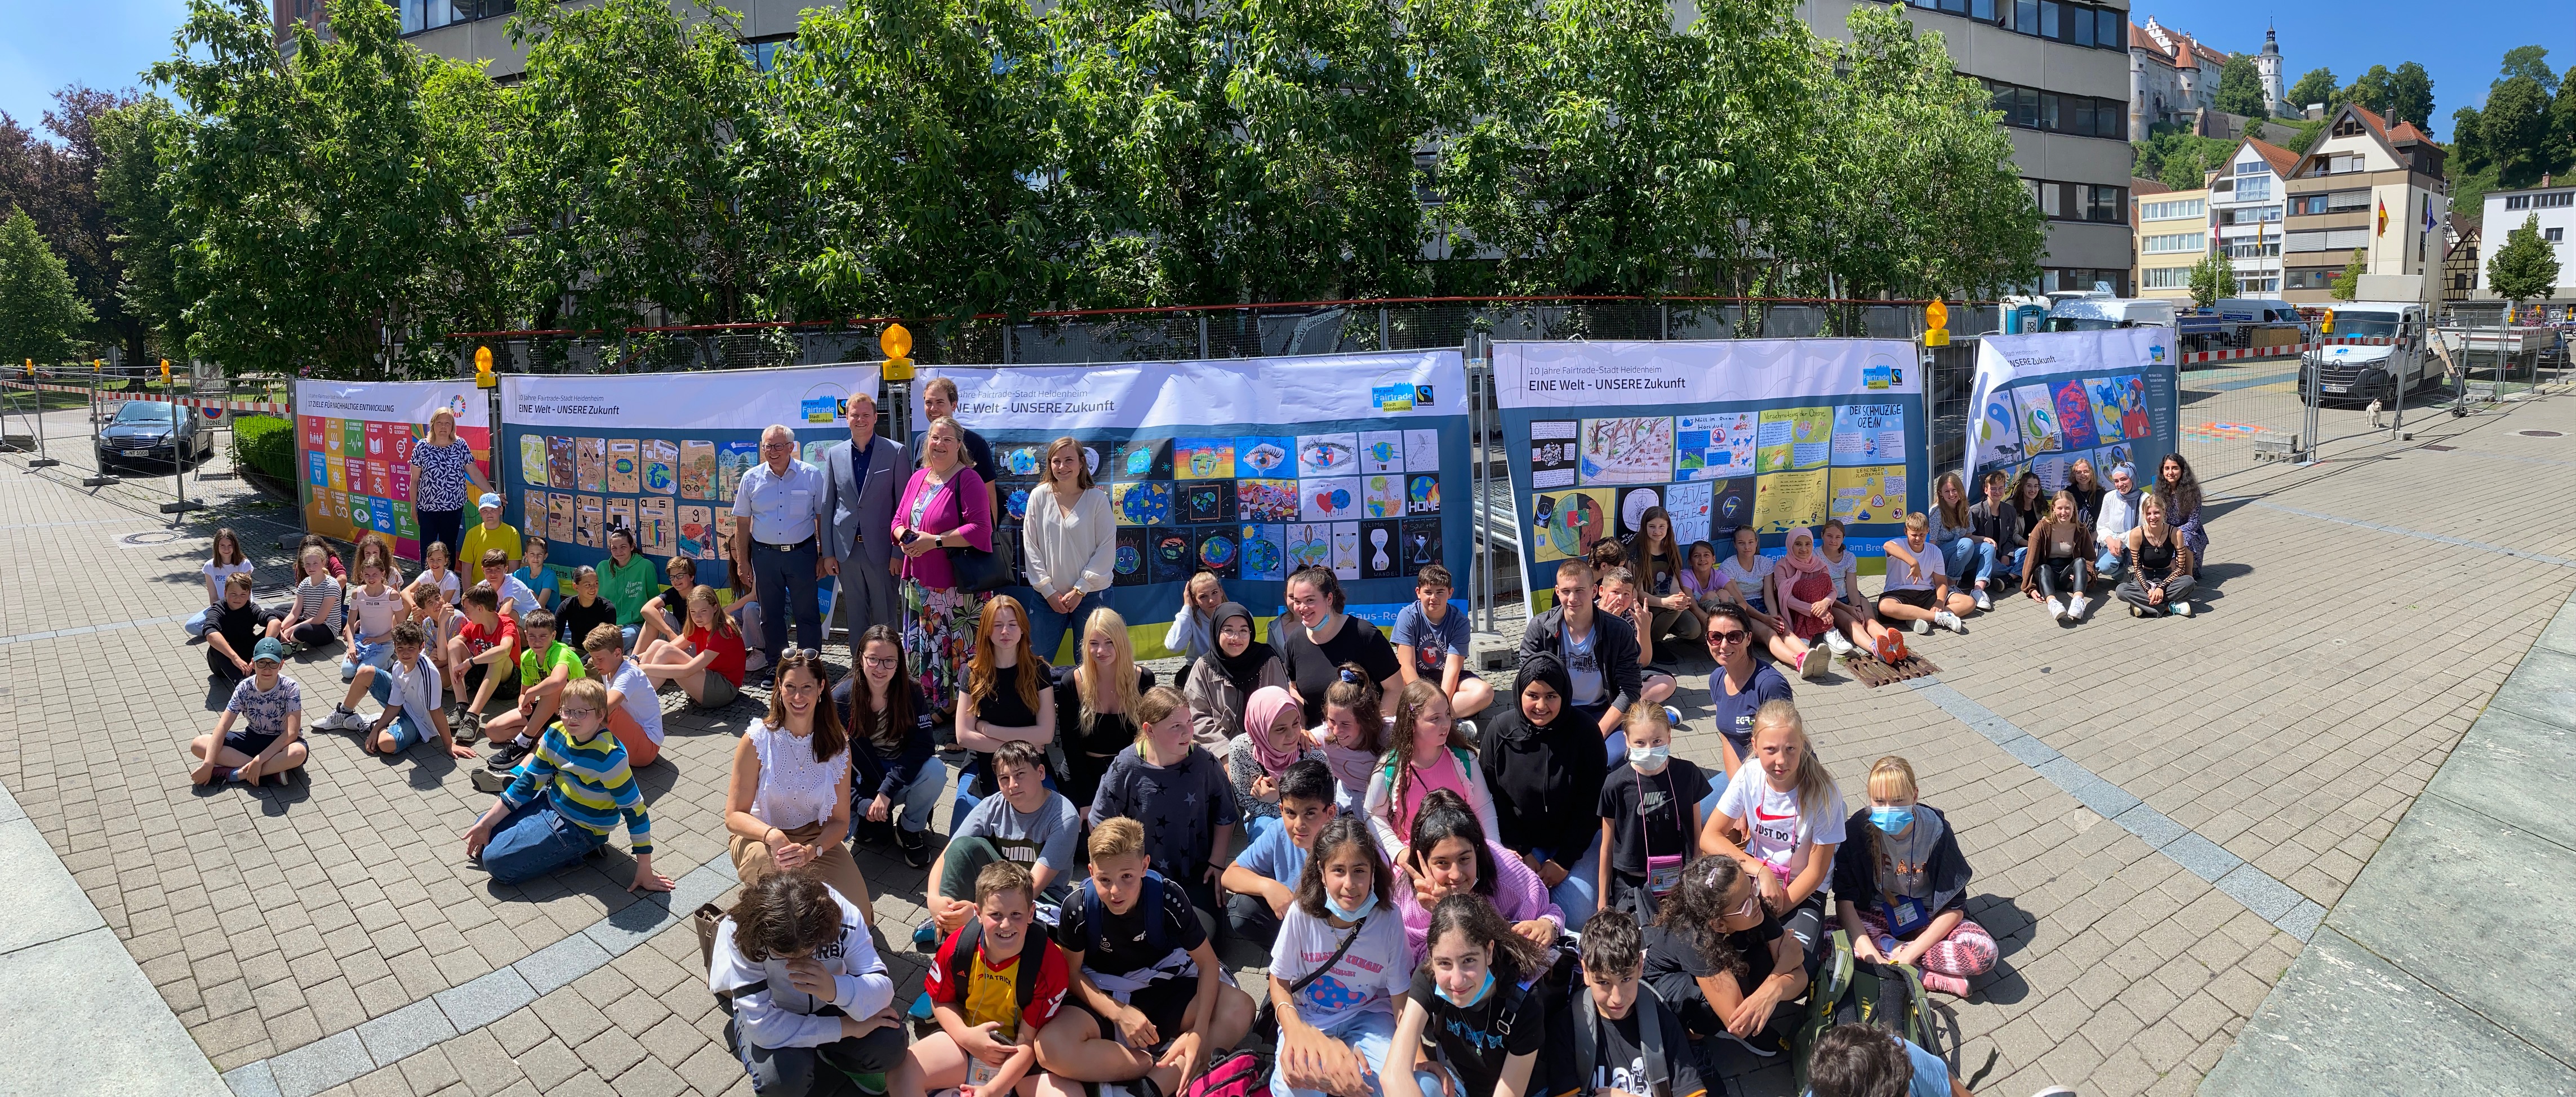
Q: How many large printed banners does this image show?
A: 5